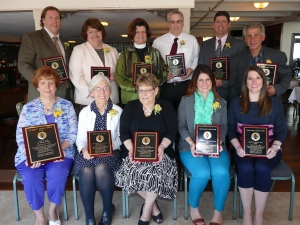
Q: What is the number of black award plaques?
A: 11